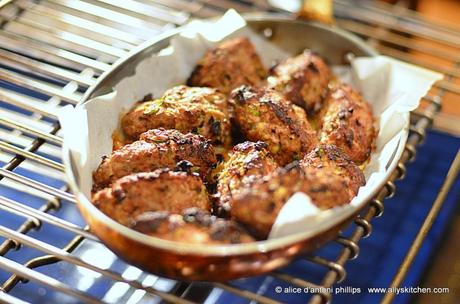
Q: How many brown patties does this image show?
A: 11